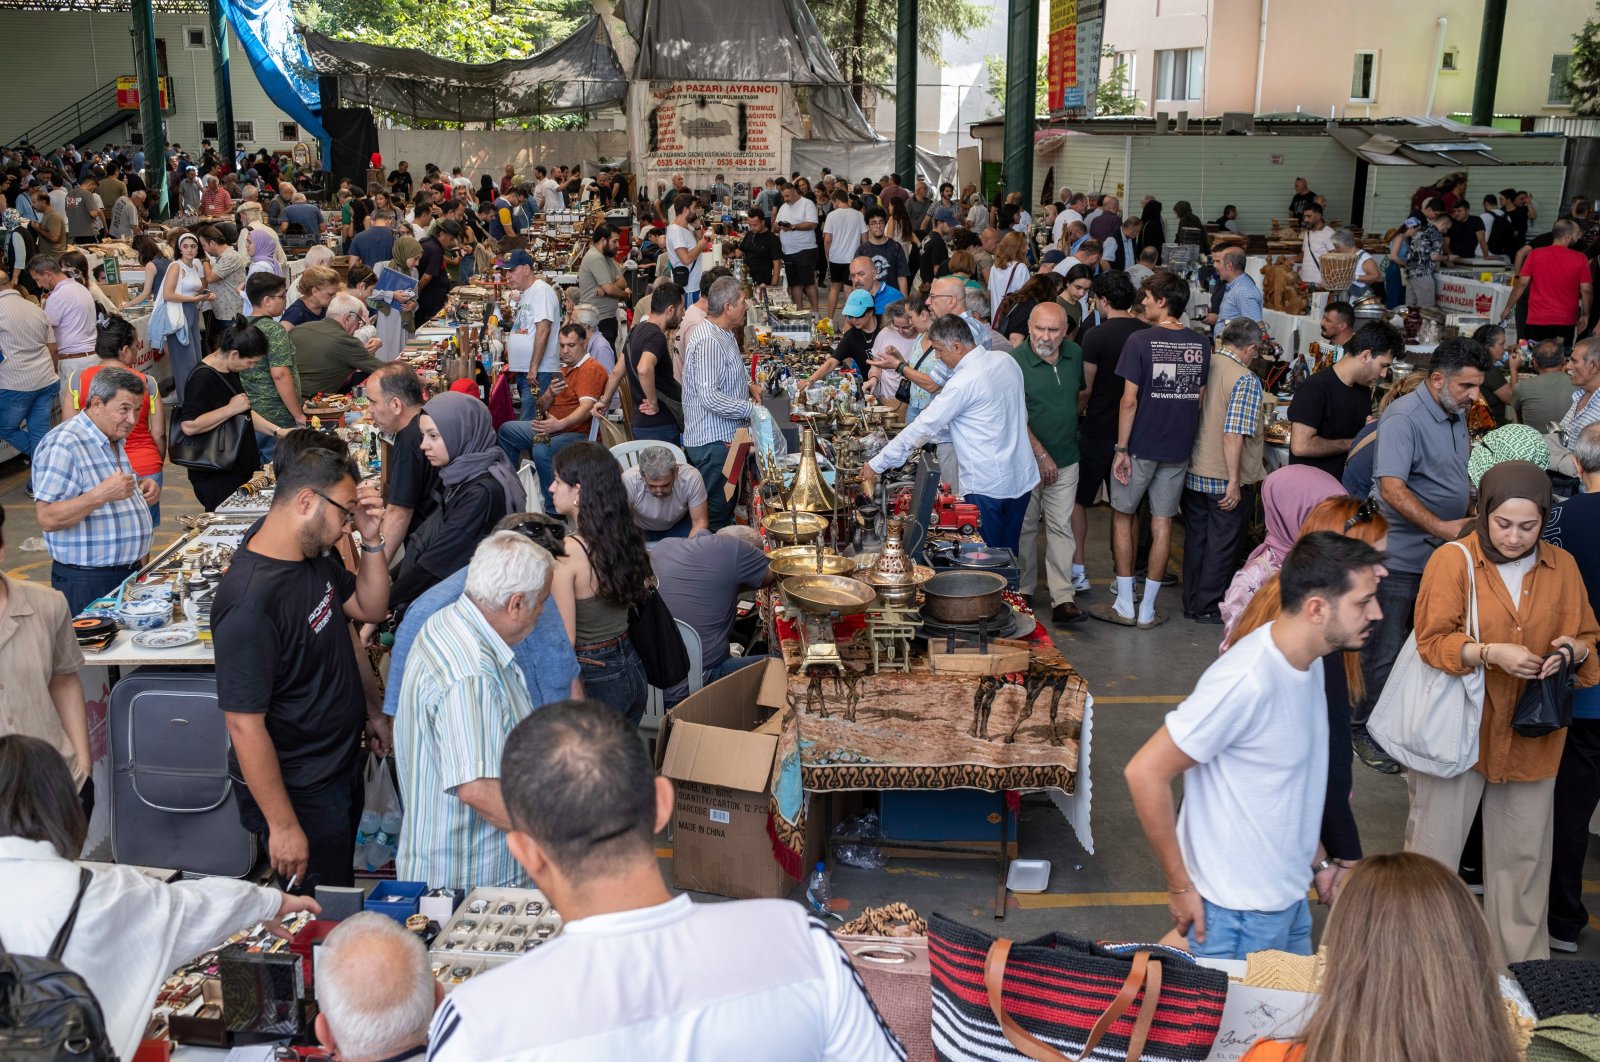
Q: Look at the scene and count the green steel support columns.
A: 5